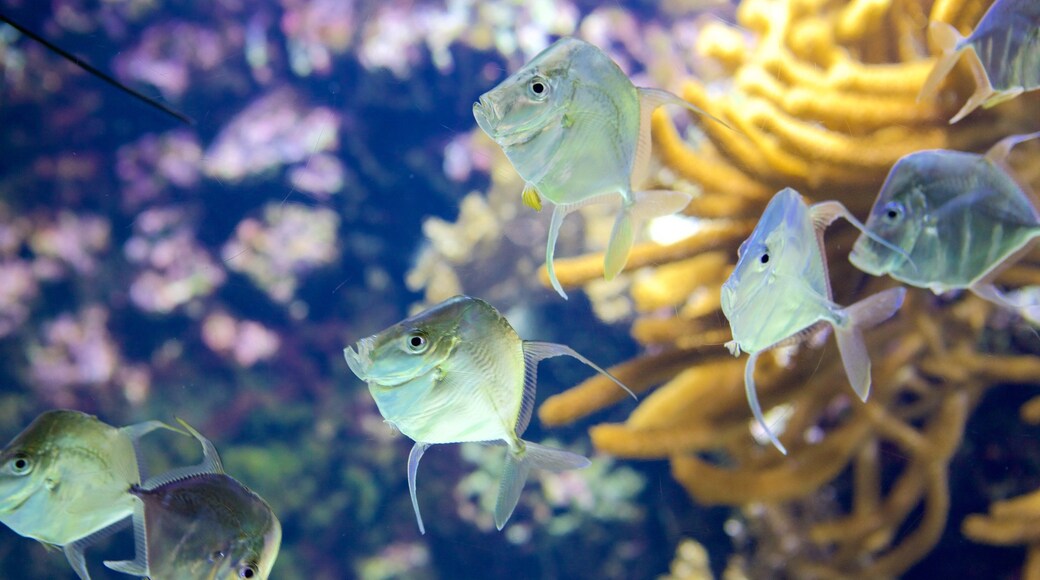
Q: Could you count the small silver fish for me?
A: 7